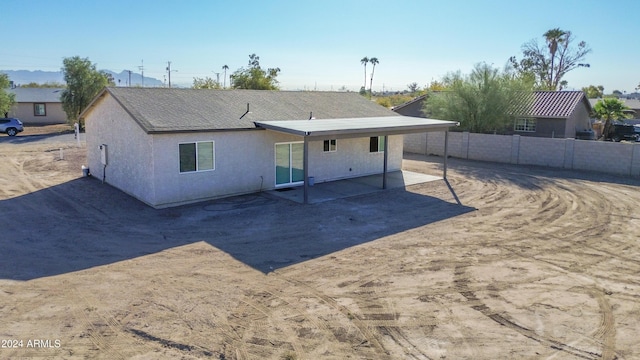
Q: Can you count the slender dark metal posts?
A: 3